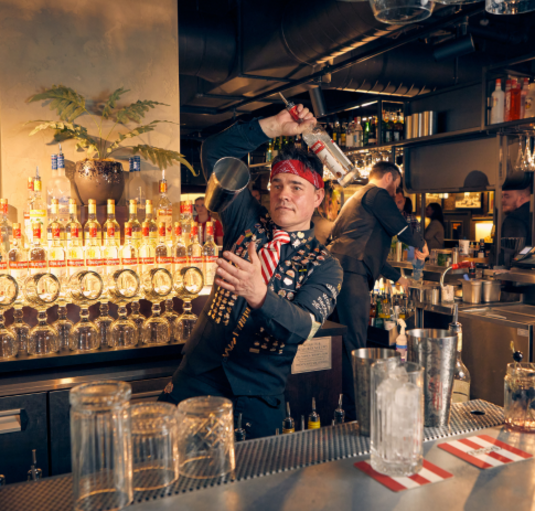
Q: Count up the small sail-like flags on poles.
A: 0